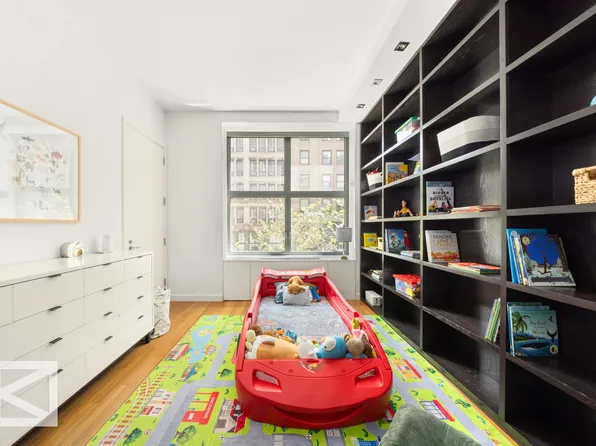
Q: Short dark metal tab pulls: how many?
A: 12